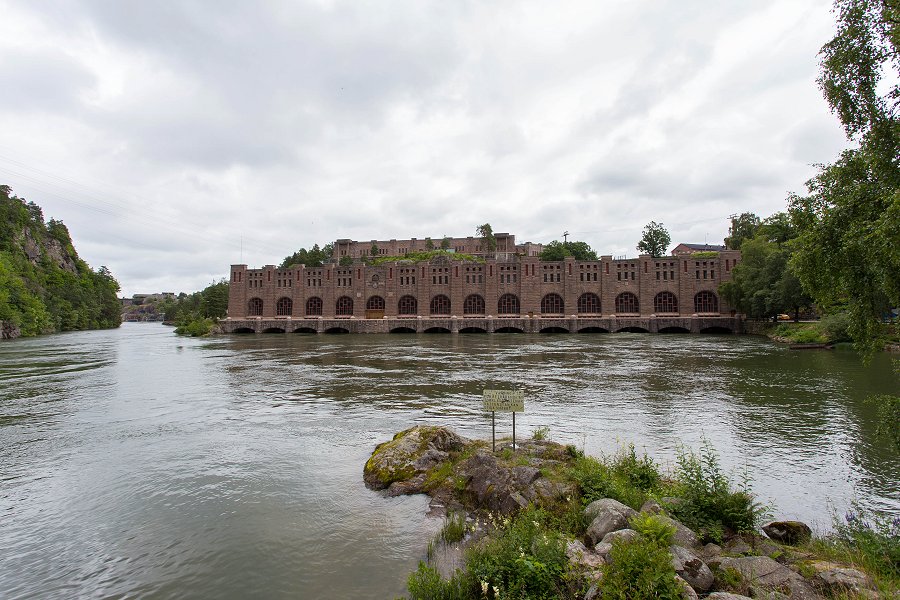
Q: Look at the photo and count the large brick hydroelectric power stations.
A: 1